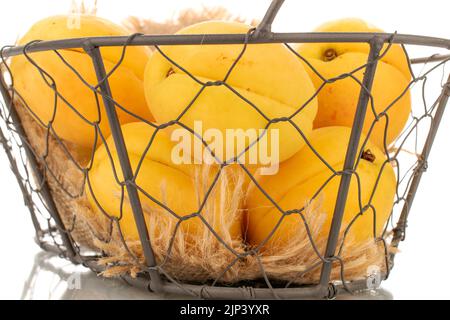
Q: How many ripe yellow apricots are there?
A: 5